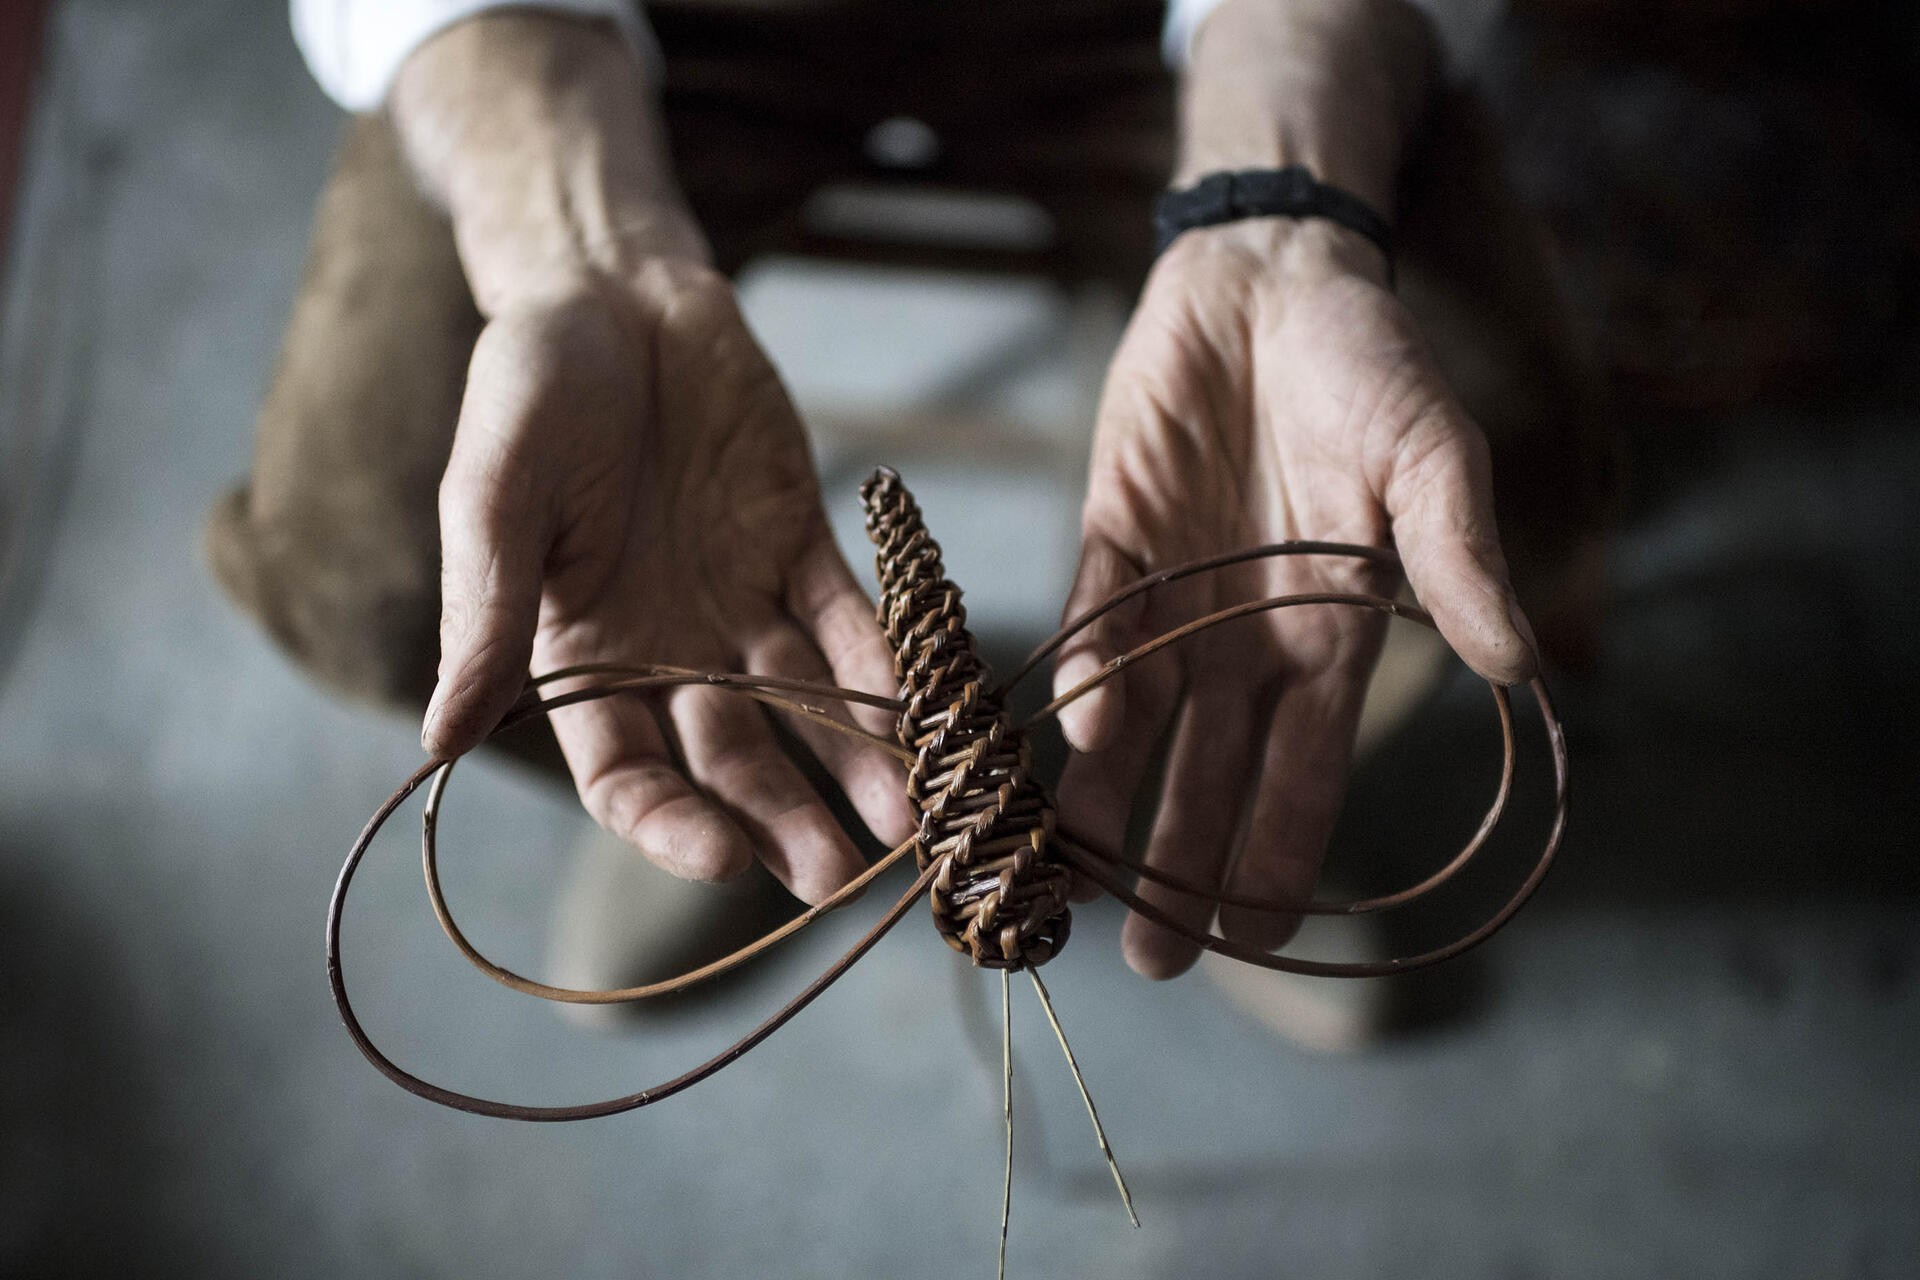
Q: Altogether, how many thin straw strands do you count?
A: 2